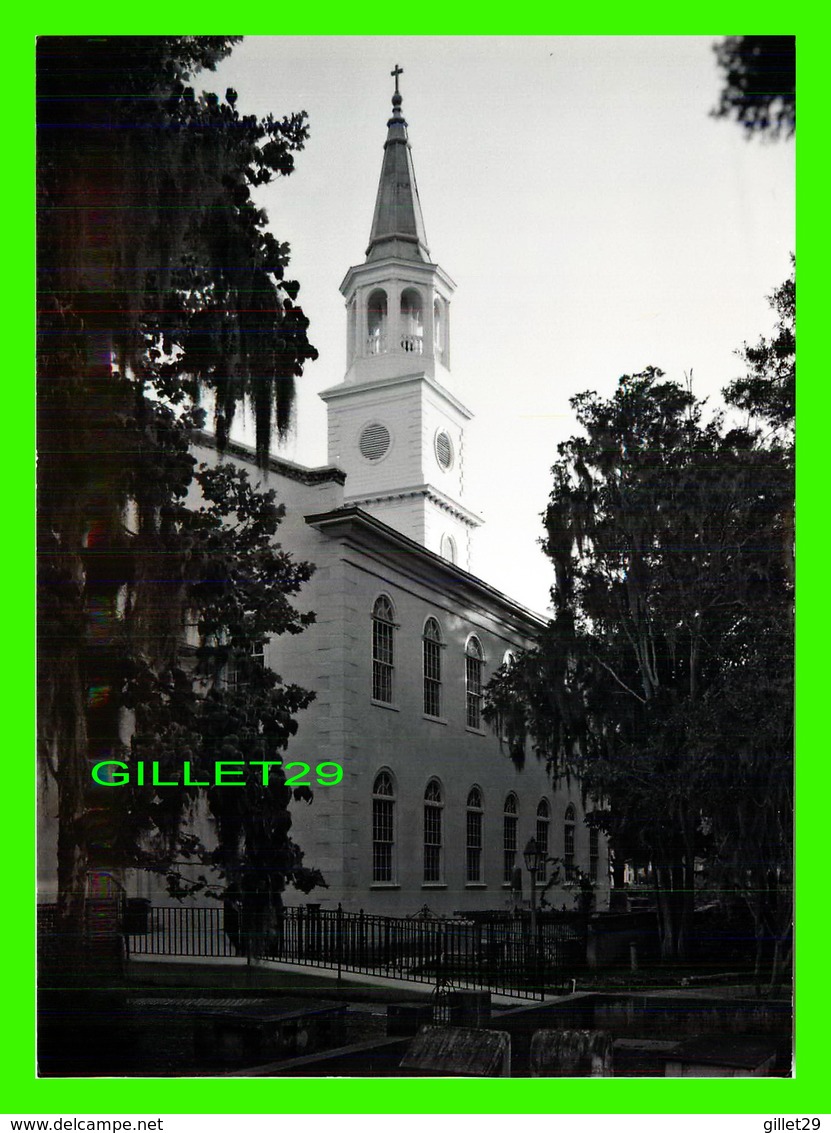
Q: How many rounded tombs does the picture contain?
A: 2